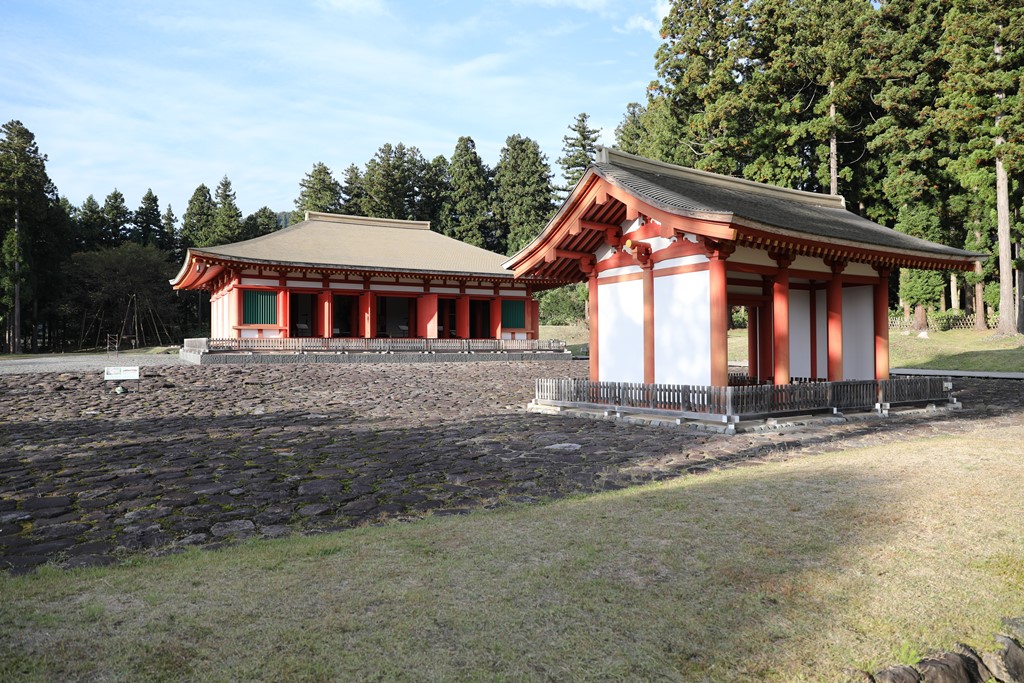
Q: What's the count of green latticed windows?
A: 2